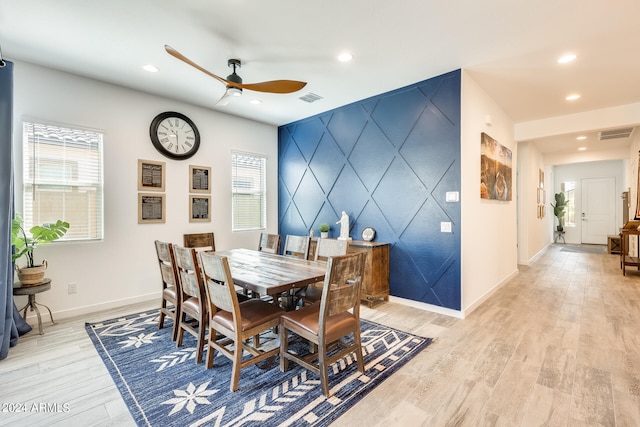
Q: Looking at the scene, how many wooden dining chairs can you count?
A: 8